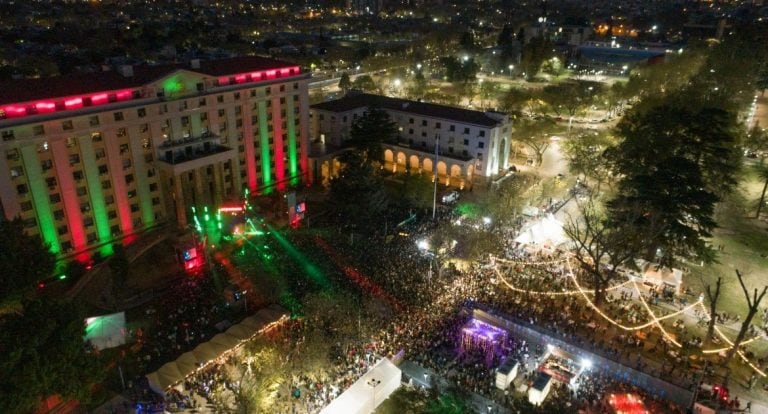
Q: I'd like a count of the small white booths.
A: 2